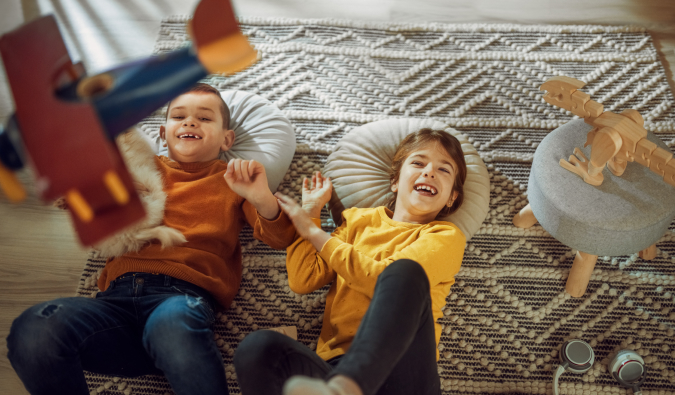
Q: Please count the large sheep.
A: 0